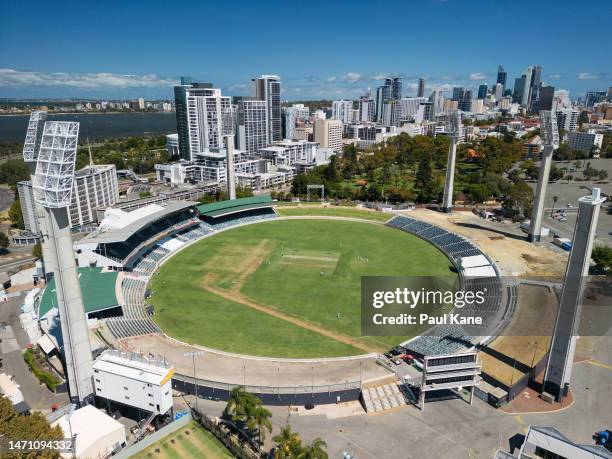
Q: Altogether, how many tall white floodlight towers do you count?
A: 6